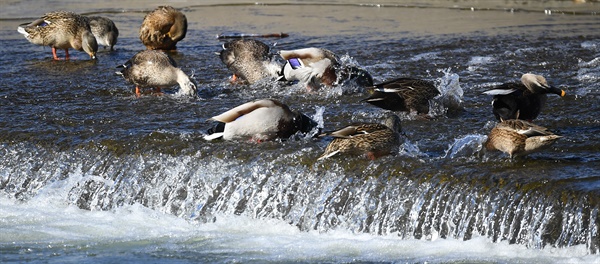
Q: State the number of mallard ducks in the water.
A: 11